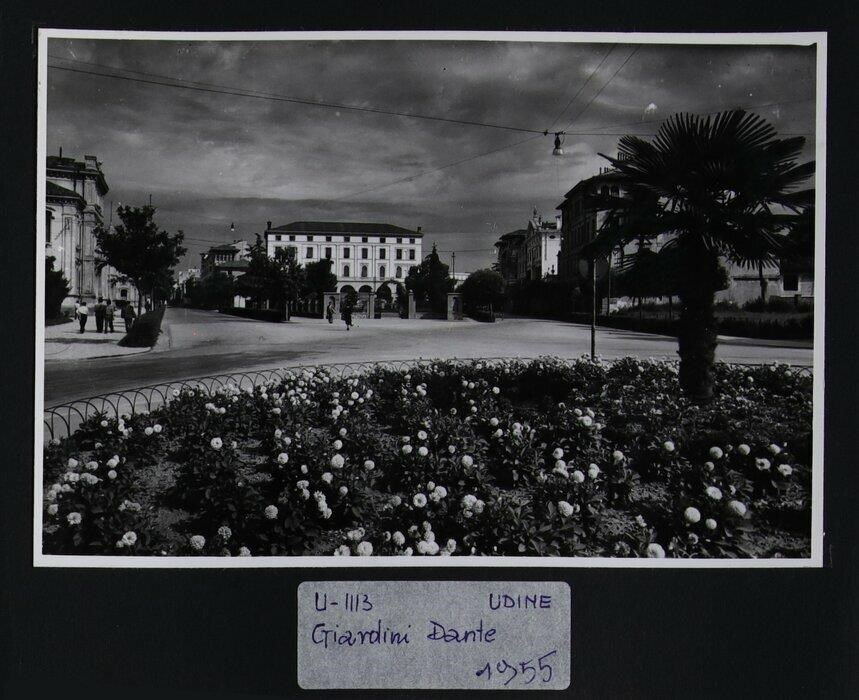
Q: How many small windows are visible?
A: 9